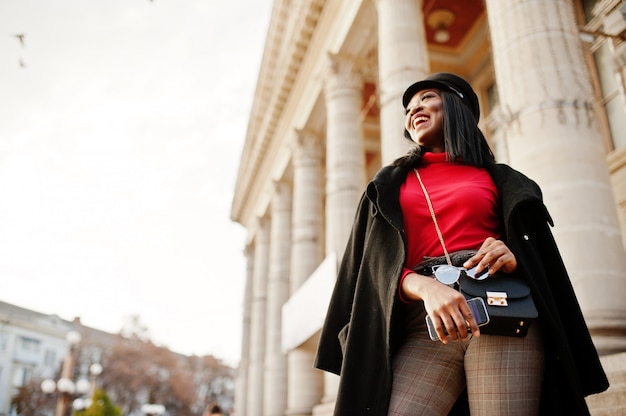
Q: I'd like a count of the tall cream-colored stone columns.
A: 7